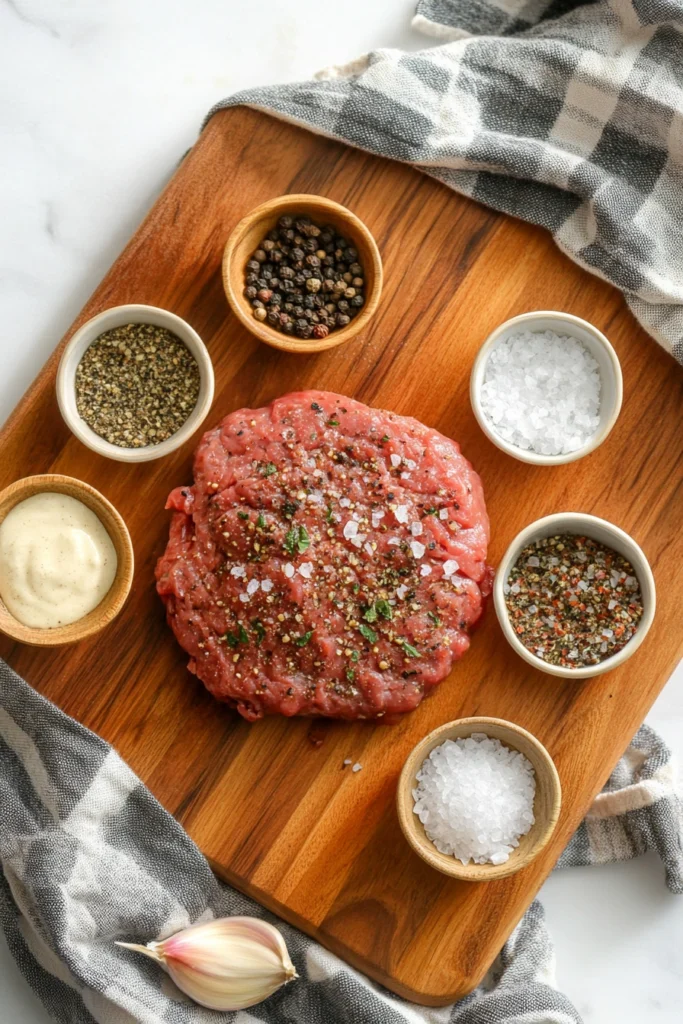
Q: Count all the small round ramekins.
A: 6